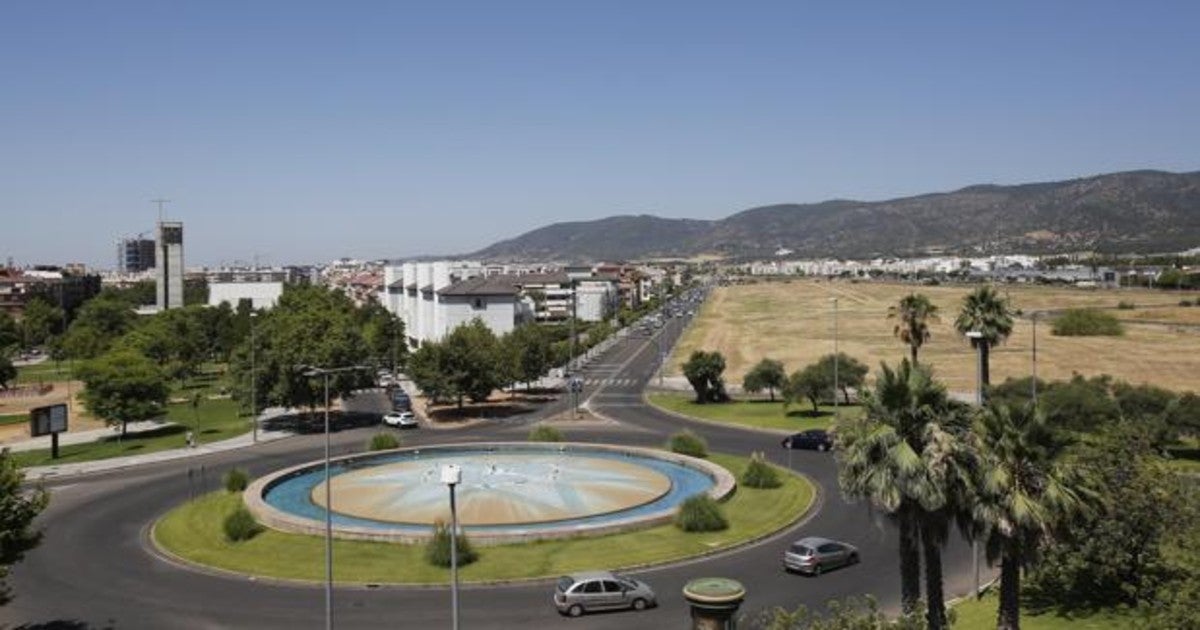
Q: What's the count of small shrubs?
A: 8